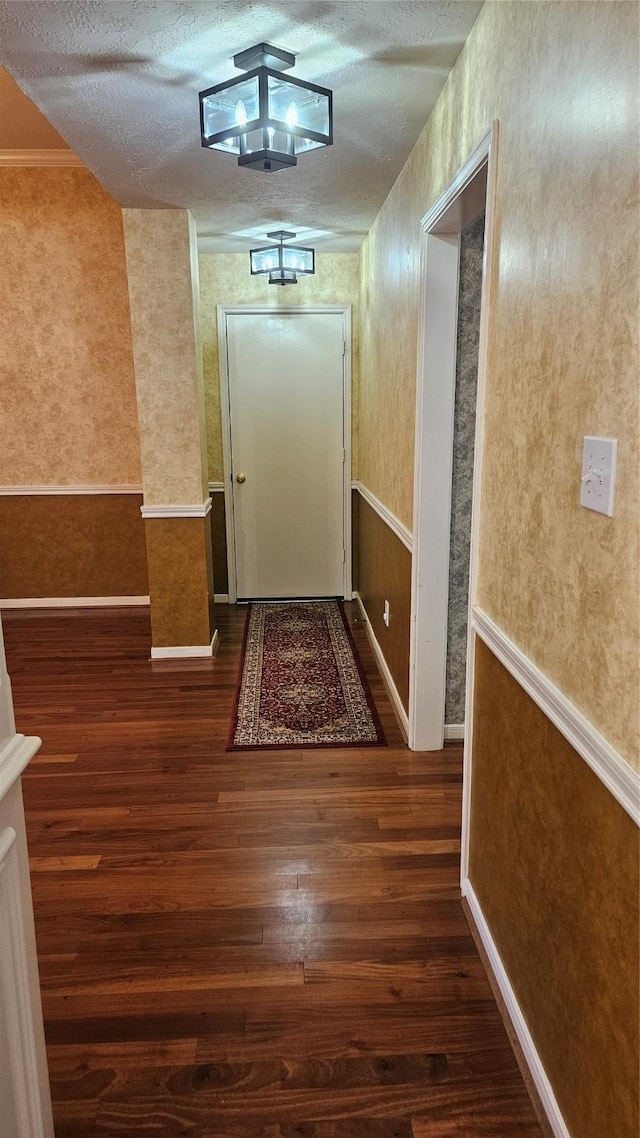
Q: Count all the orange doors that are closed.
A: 0